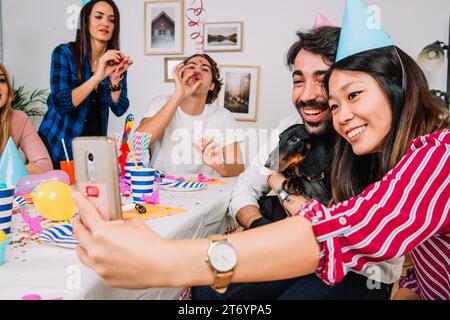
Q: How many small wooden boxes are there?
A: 0